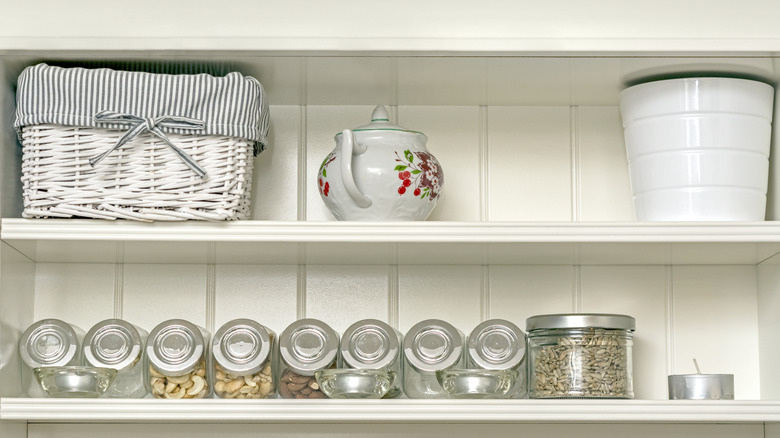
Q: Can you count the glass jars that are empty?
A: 5